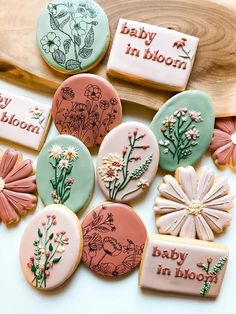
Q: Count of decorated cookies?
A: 13